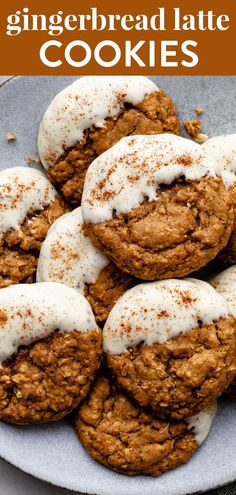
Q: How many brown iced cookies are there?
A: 9